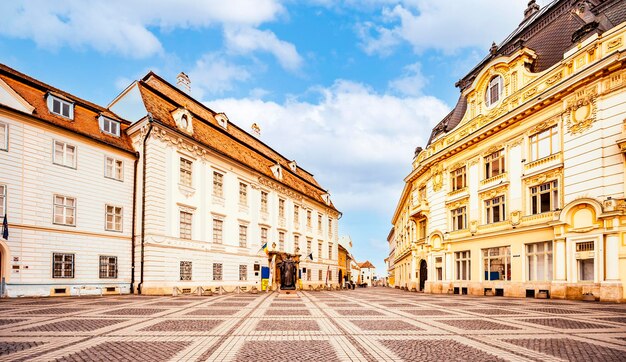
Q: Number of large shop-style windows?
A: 3